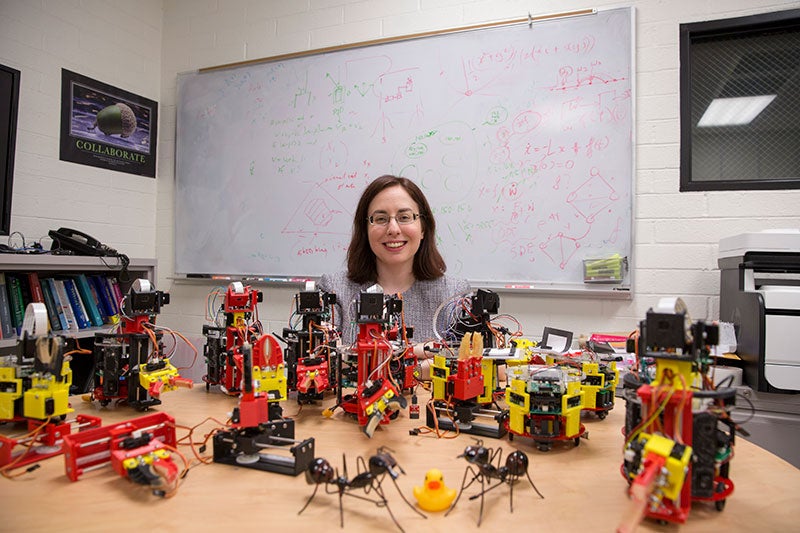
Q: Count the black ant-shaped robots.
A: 2